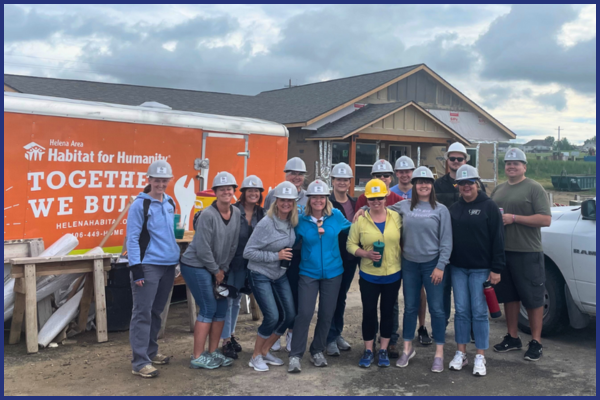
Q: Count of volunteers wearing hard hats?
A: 14